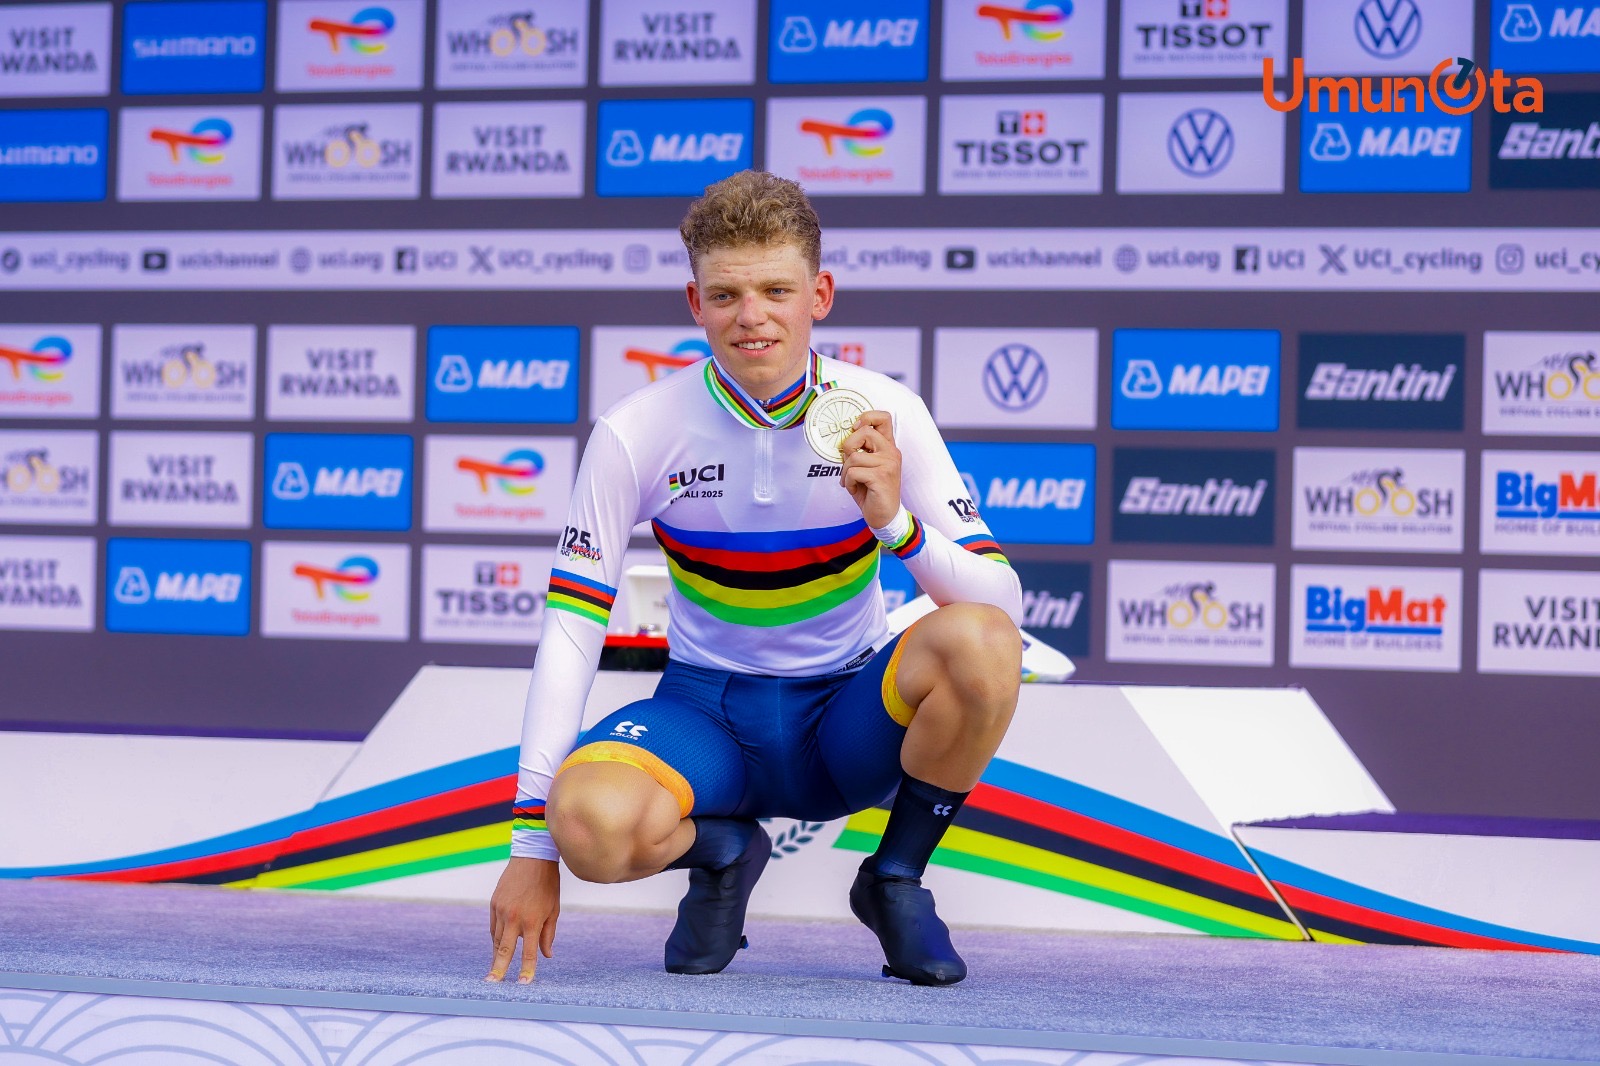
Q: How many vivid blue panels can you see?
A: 12